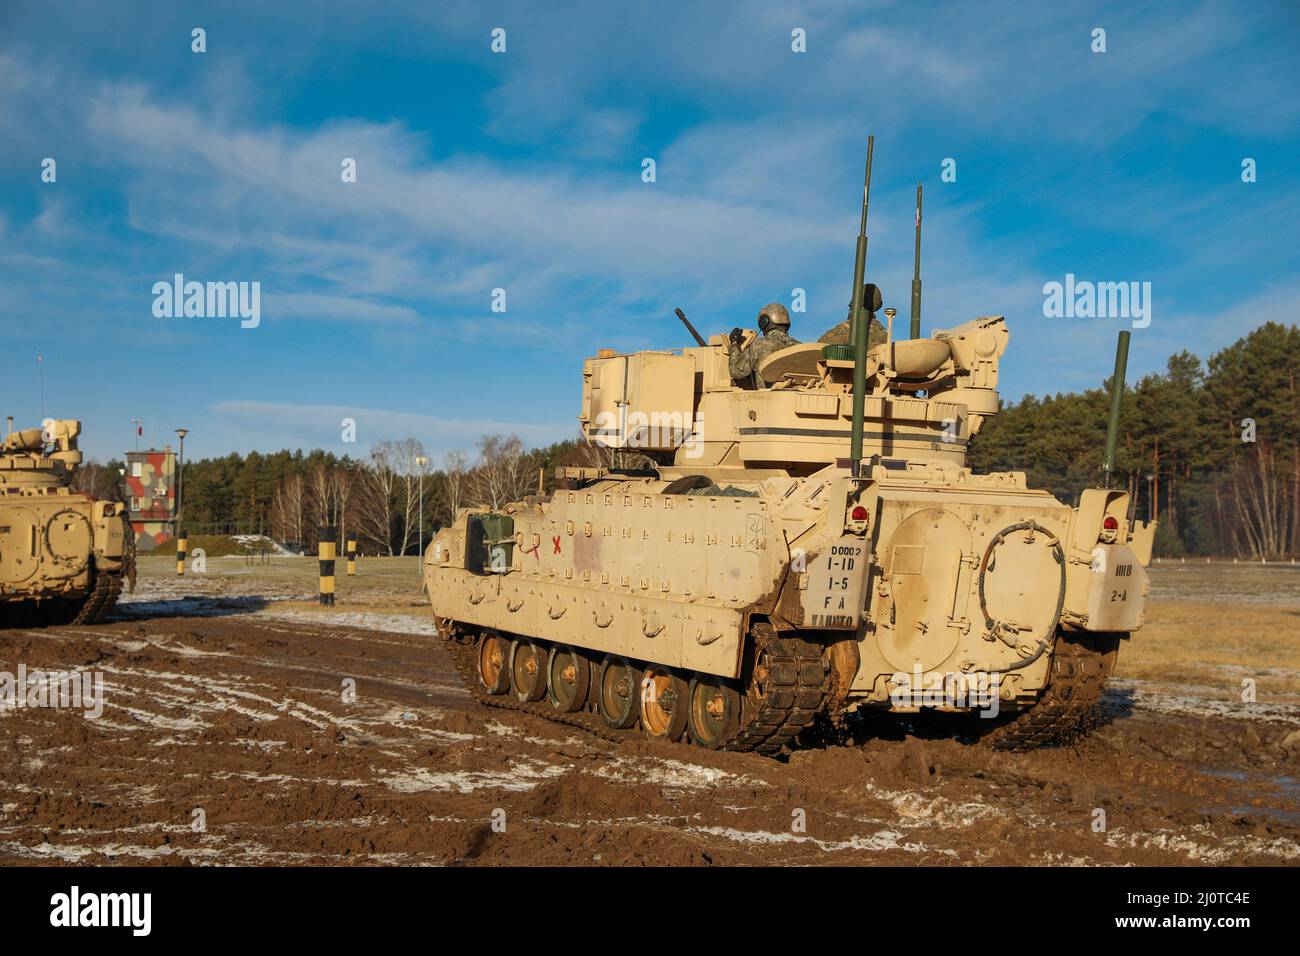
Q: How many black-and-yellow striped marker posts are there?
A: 3